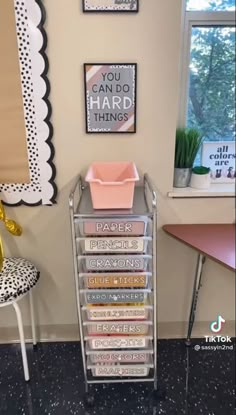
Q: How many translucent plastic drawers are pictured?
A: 10